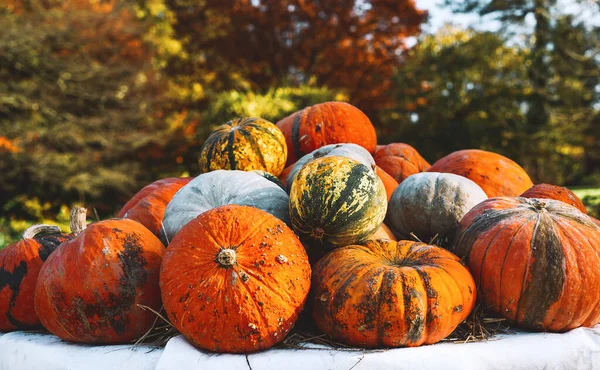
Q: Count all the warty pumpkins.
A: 1